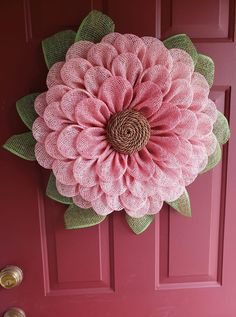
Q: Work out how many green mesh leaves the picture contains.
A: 12